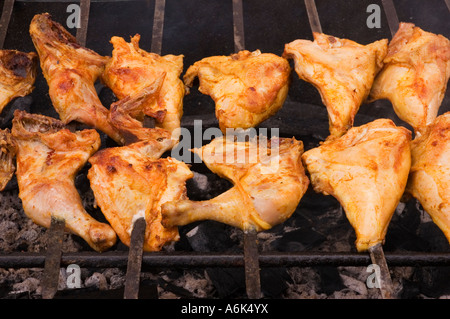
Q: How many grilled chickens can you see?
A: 12